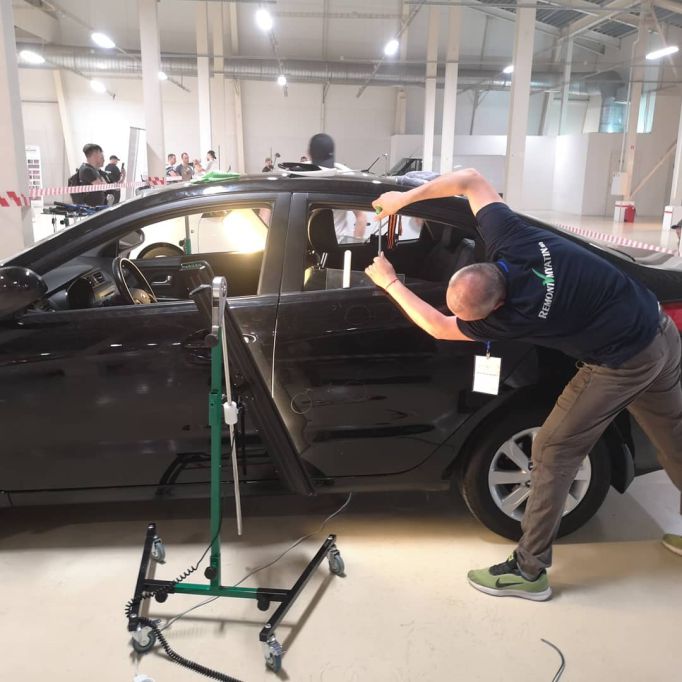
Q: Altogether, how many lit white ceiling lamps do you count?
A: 9